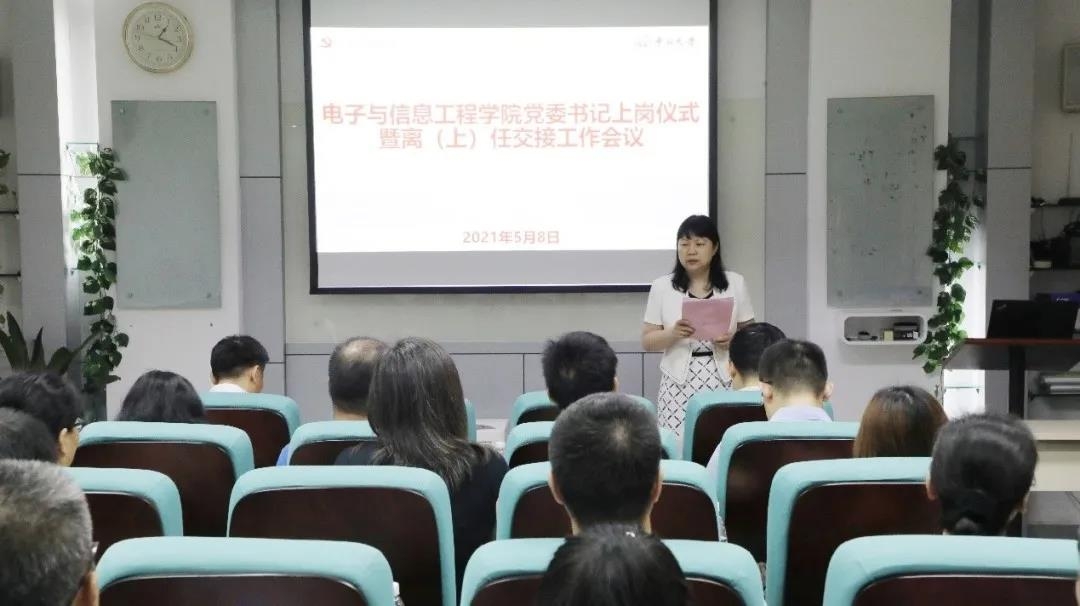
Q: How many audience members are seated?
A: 14